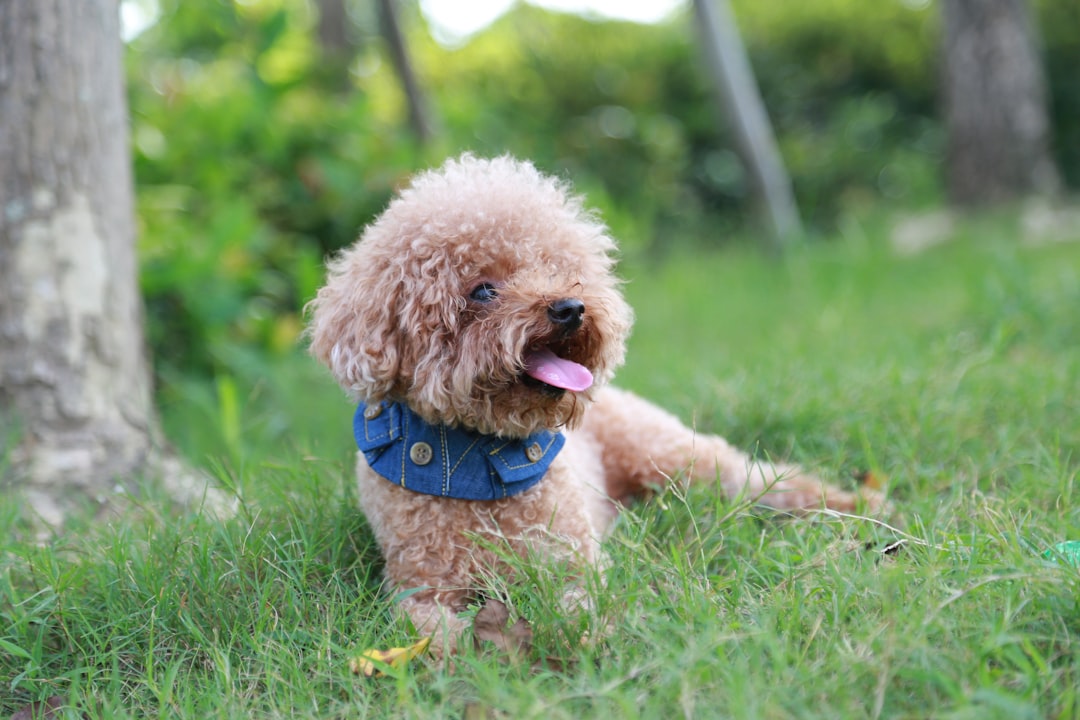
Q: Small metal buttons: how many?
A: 3